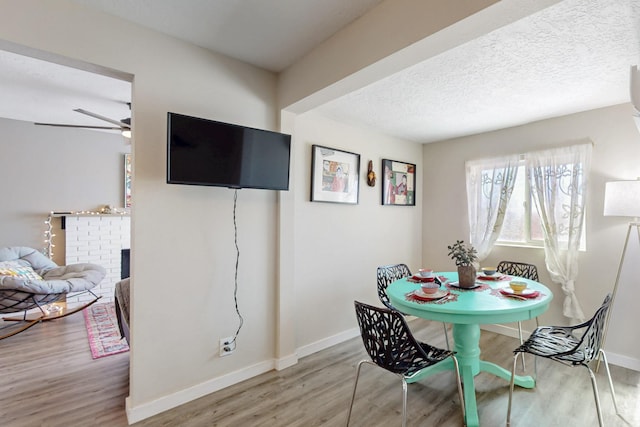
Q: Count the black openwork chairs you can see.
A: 4